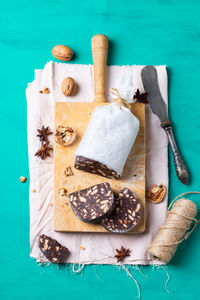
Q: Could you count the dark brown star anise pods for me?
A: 4